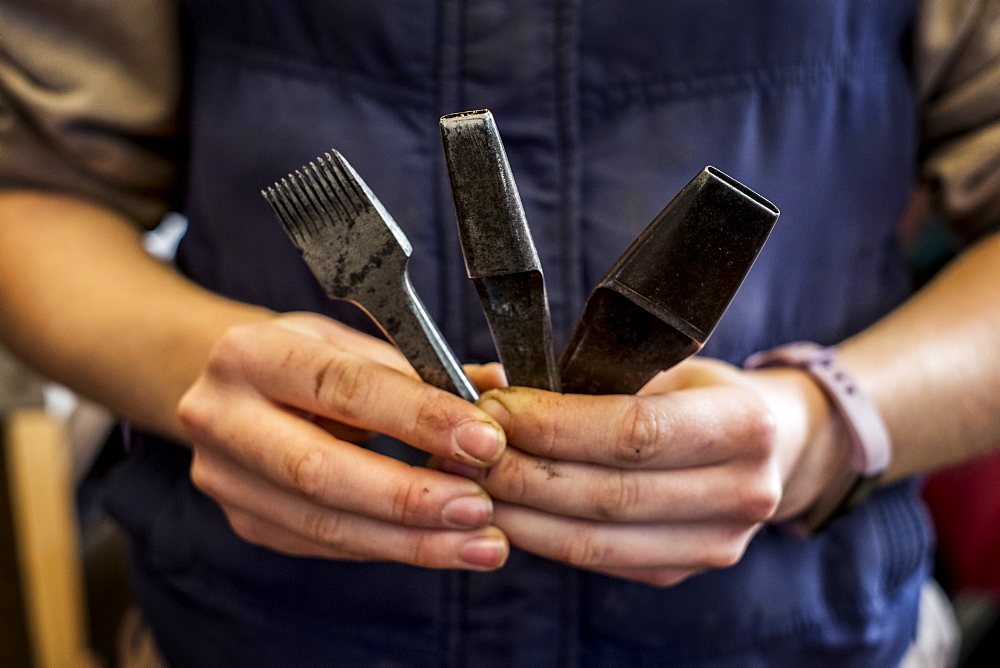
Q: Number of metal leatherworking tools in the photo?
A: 3